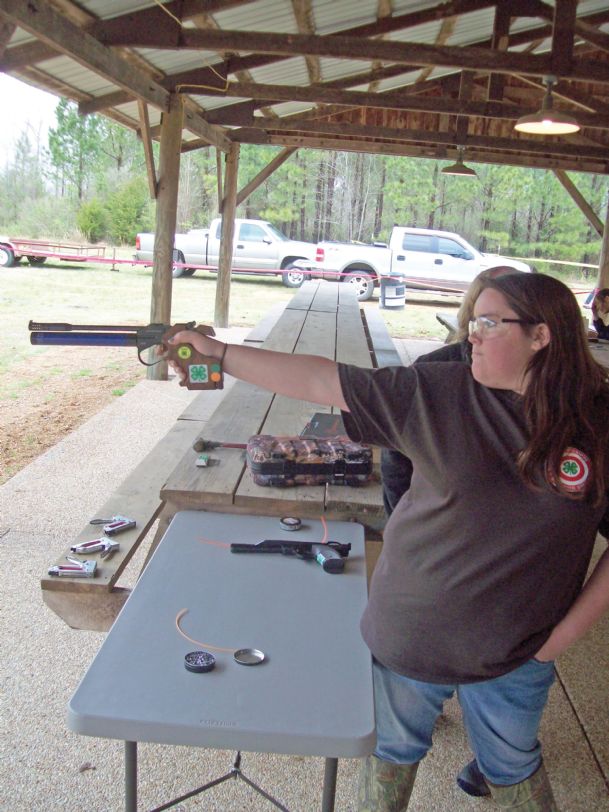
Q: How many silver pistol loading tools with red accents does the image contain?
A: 3